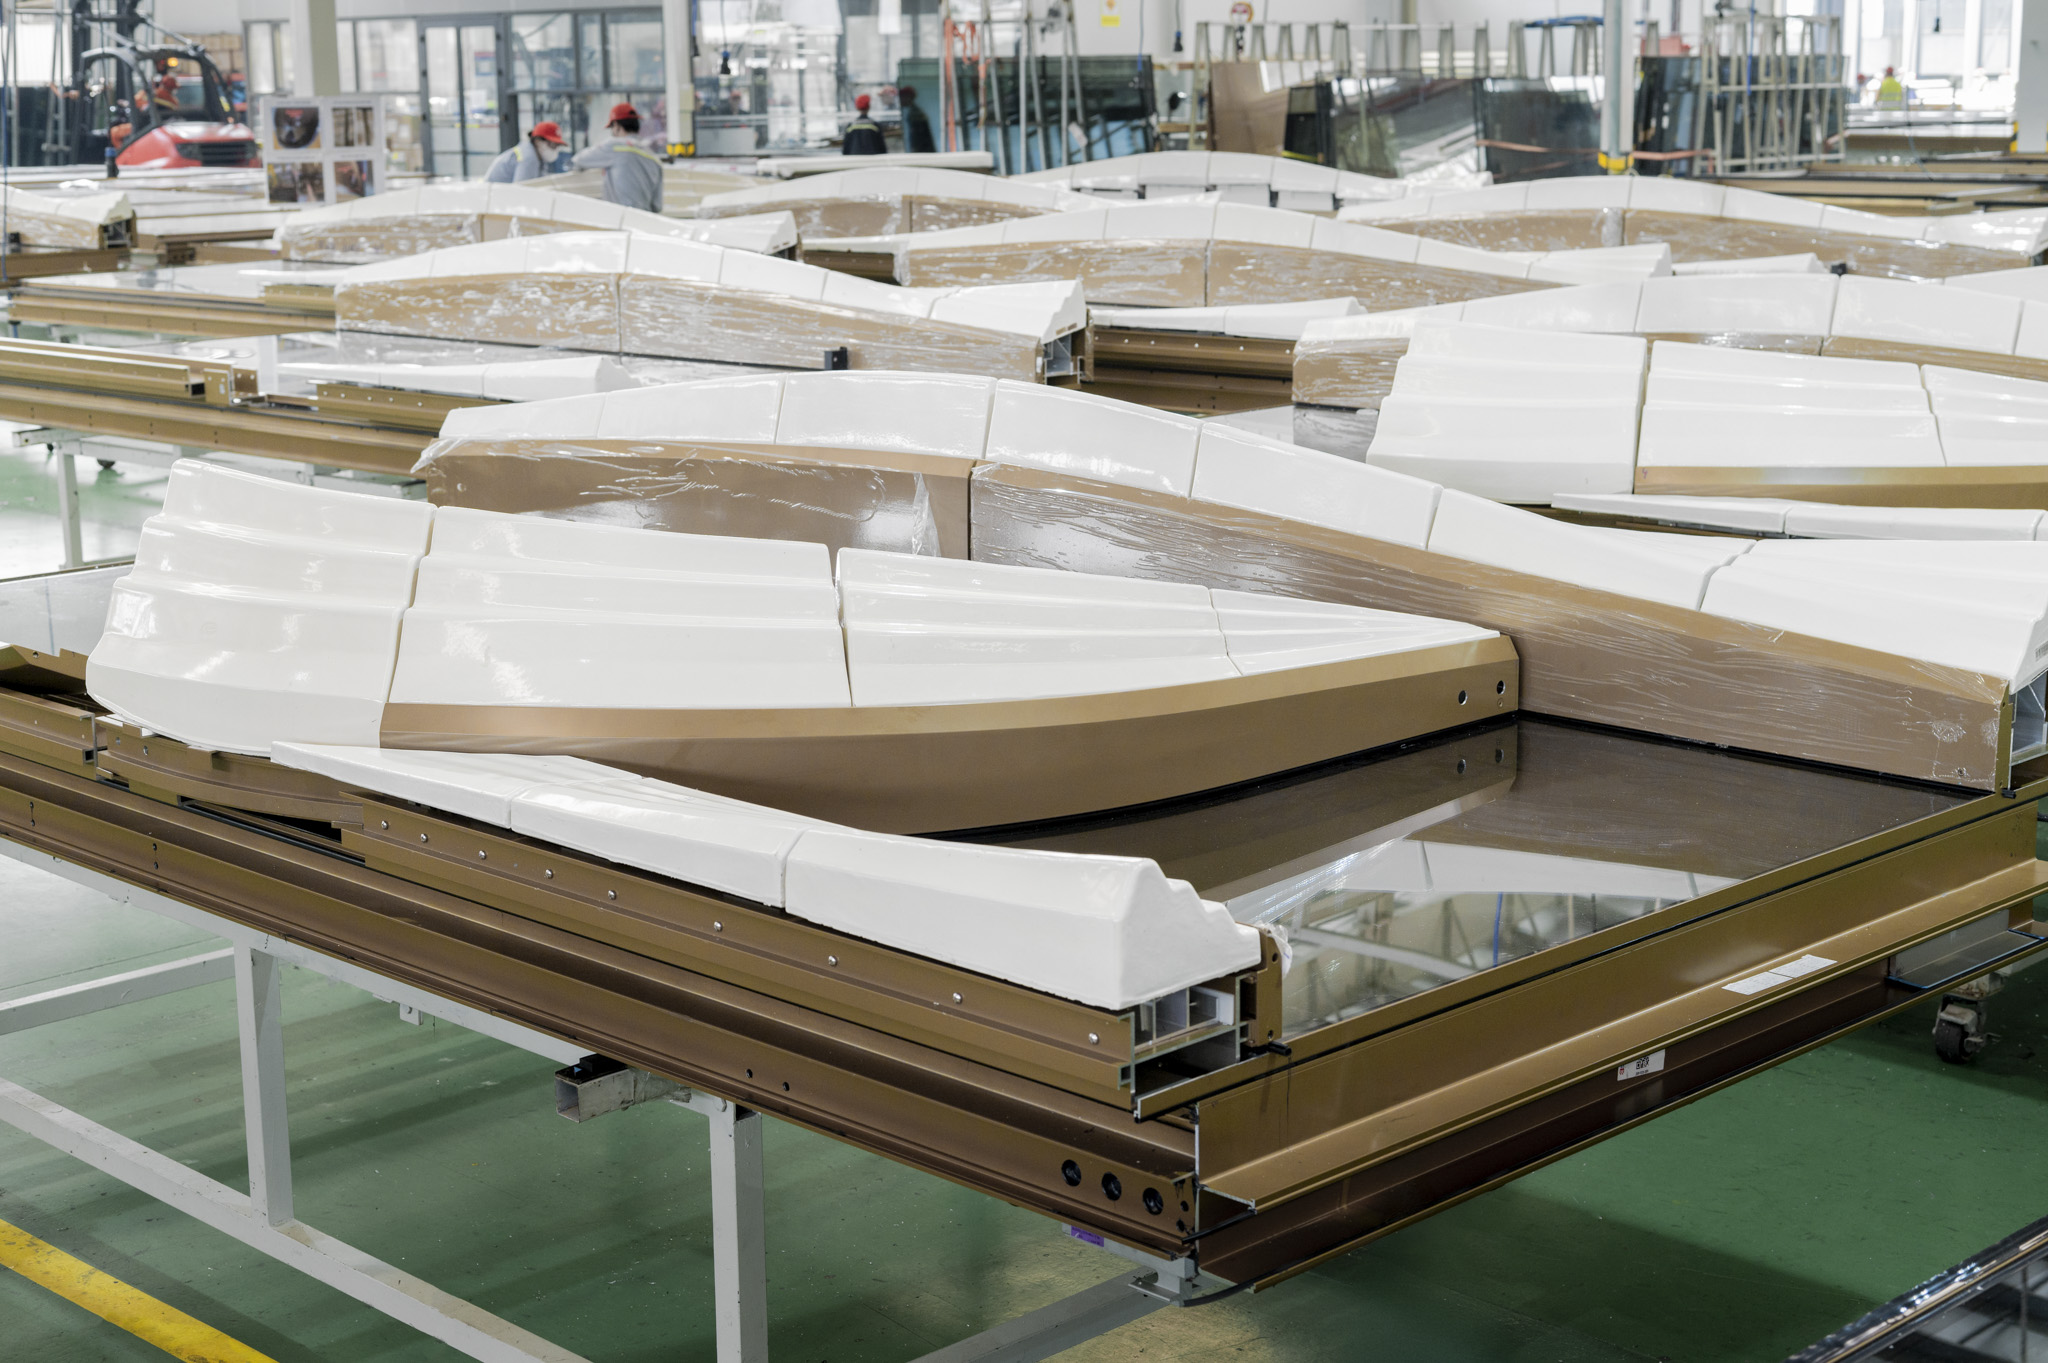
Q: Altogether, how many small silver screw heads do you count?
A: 9